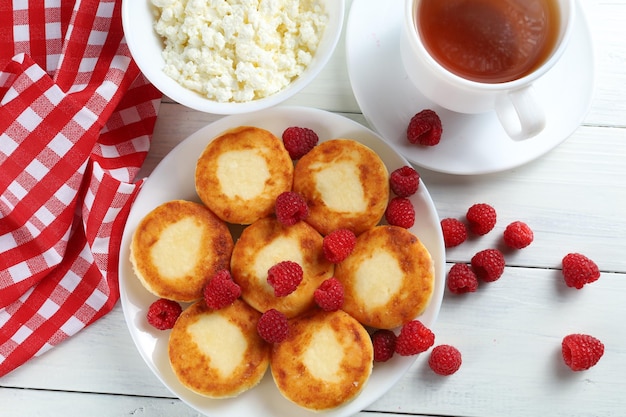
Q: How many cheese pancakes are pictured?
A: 7